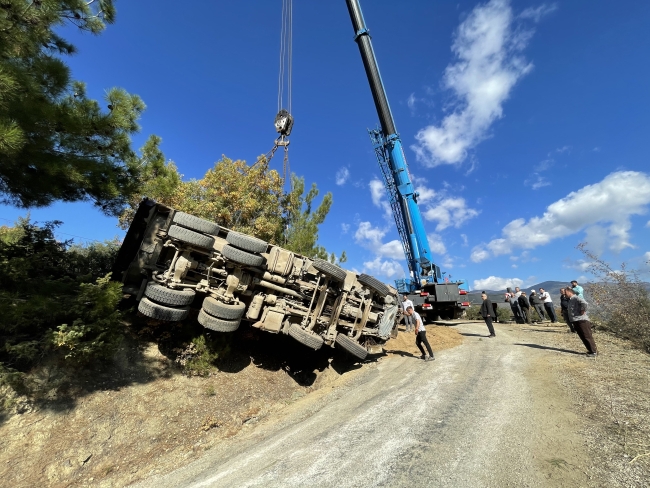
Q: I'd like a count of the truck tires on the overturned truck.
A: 12